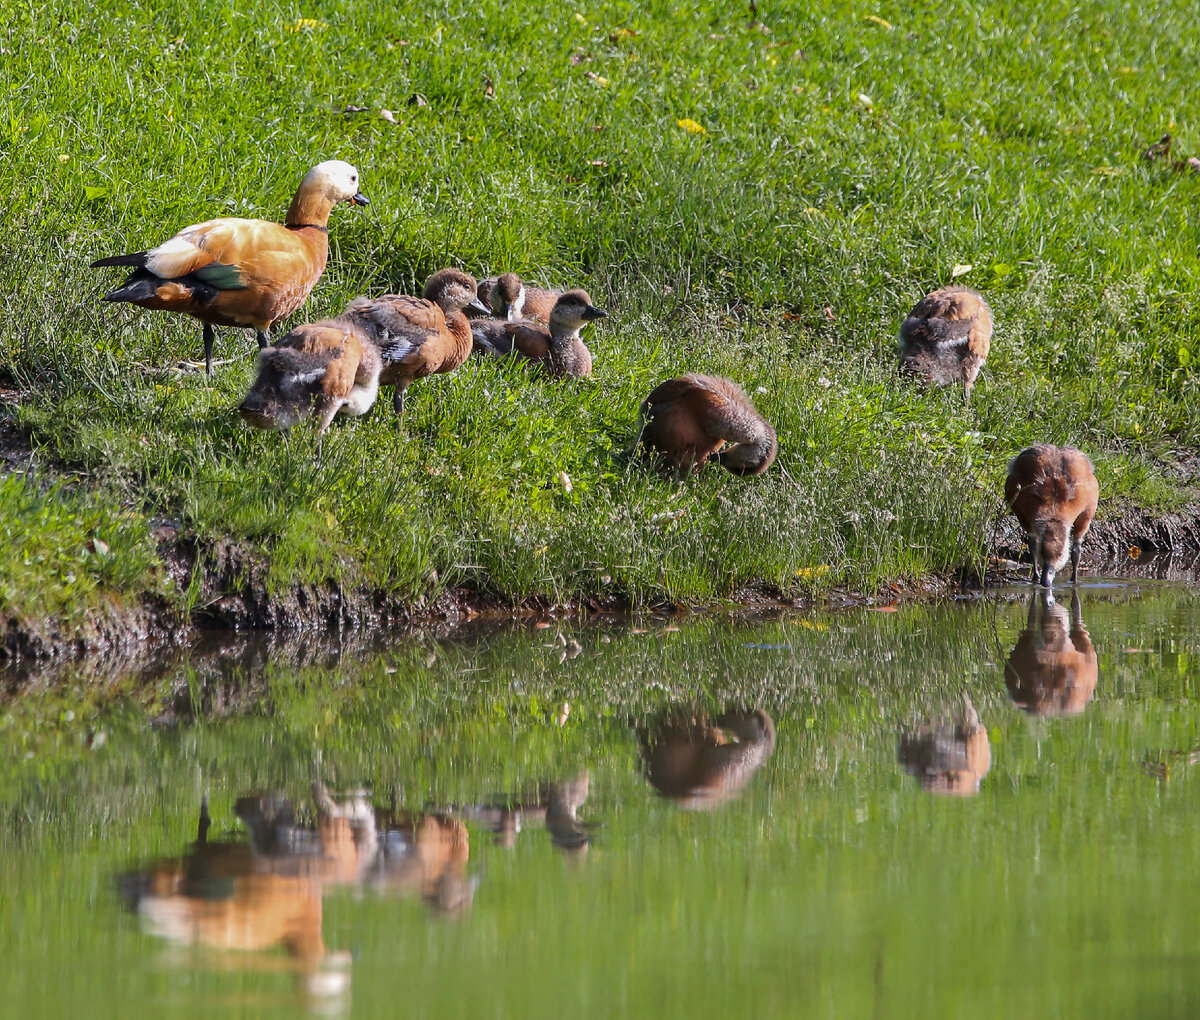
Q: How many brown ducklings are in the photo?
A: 7